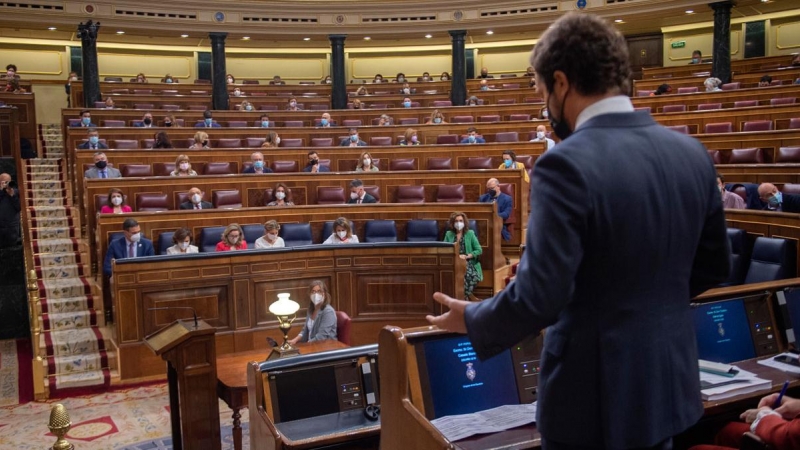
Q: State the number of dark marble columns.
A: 5